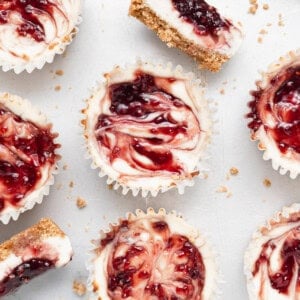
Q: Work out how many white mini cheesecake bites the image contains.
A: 8